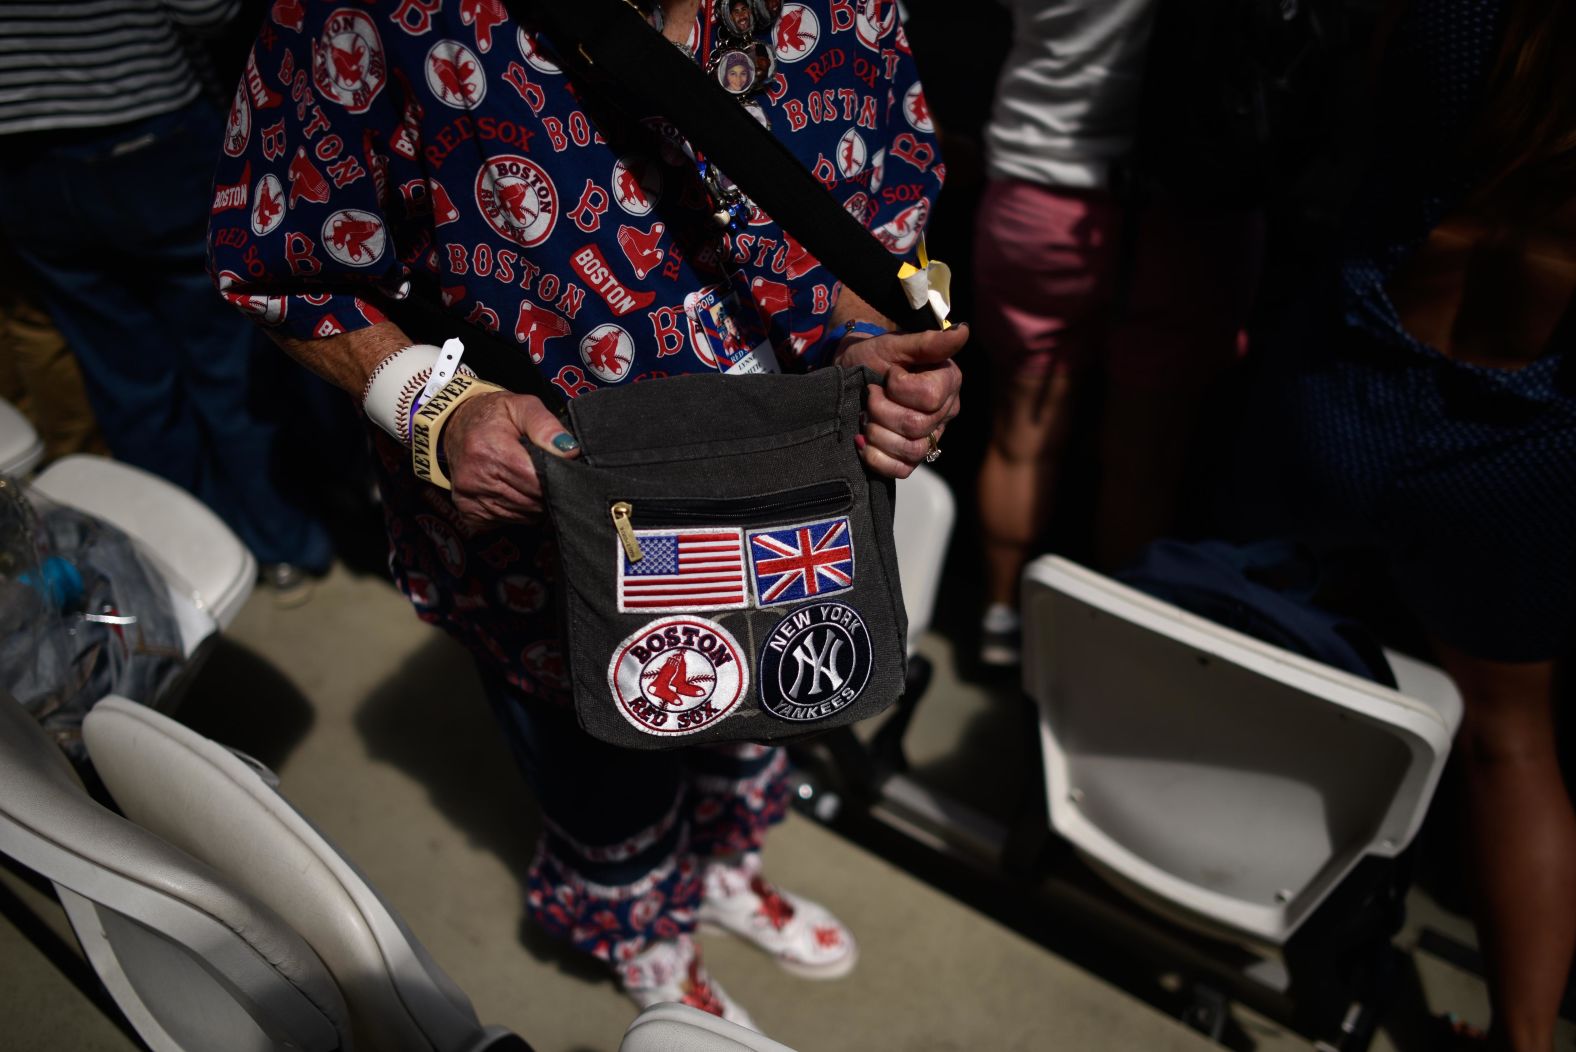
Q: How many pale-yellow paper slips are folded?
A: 1